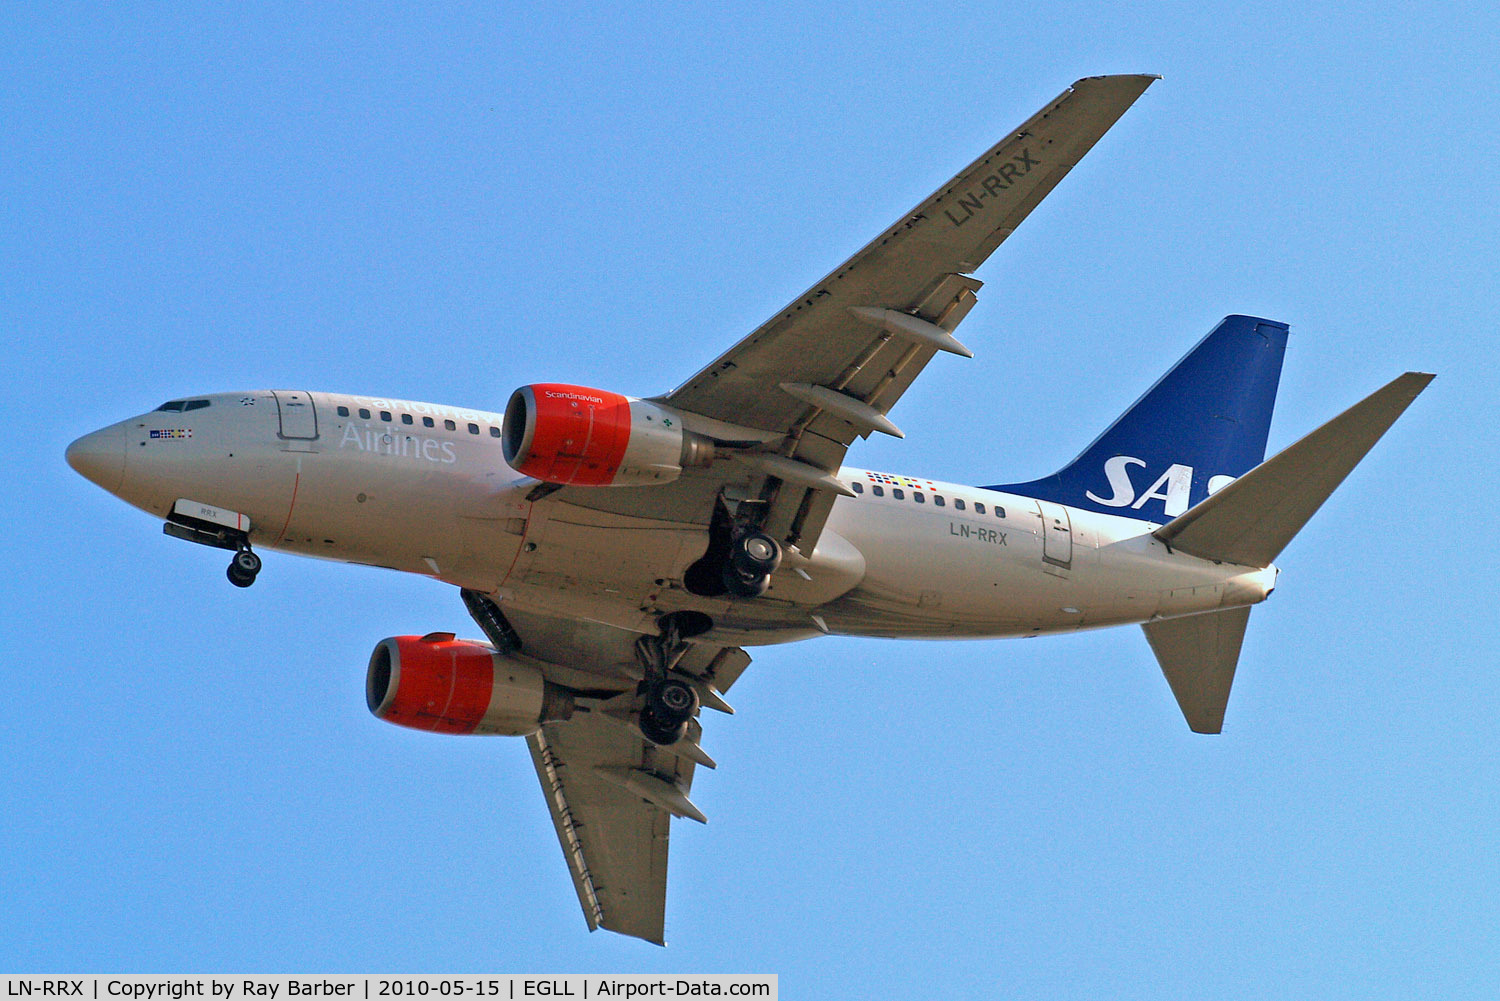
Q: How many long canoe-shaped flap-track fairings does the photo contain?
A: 6